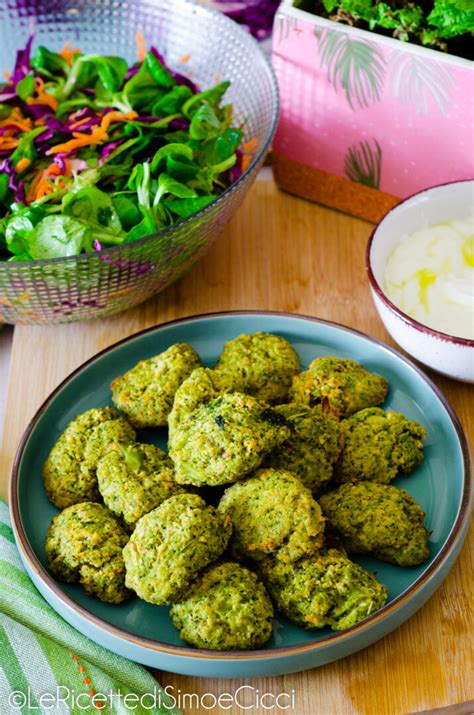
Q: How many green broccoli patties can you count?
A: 14